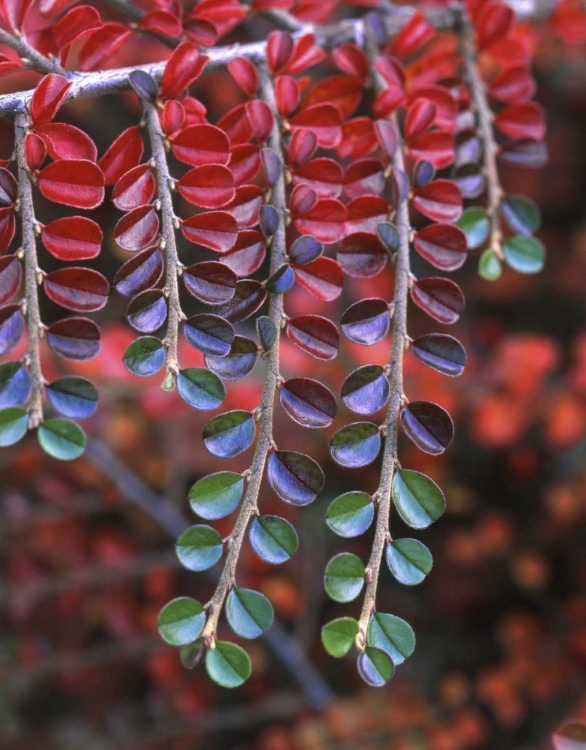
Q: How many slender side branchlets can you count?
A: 5